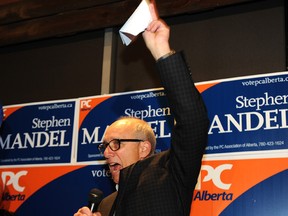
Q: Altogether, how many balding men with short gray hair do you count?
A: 1